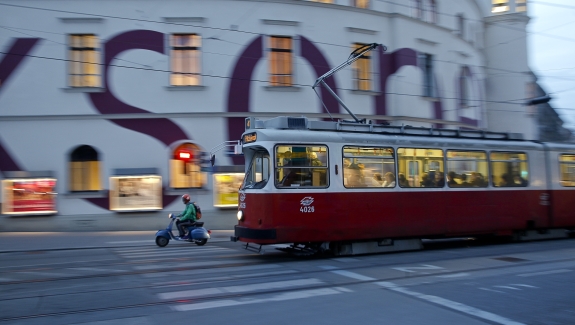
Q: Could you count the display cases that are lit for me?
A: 3